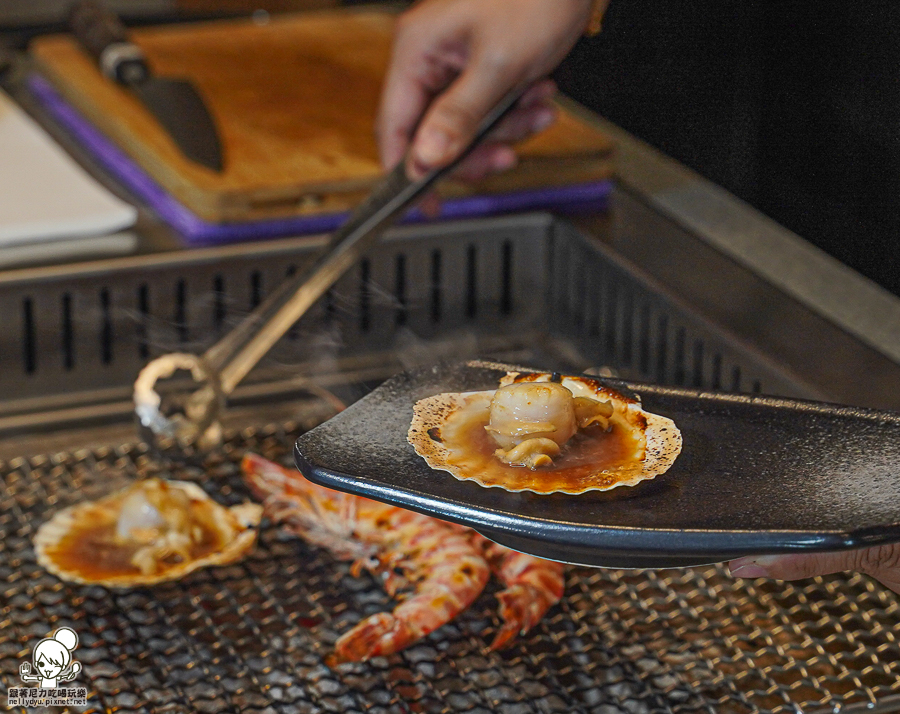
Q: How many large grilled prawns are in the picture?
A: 2